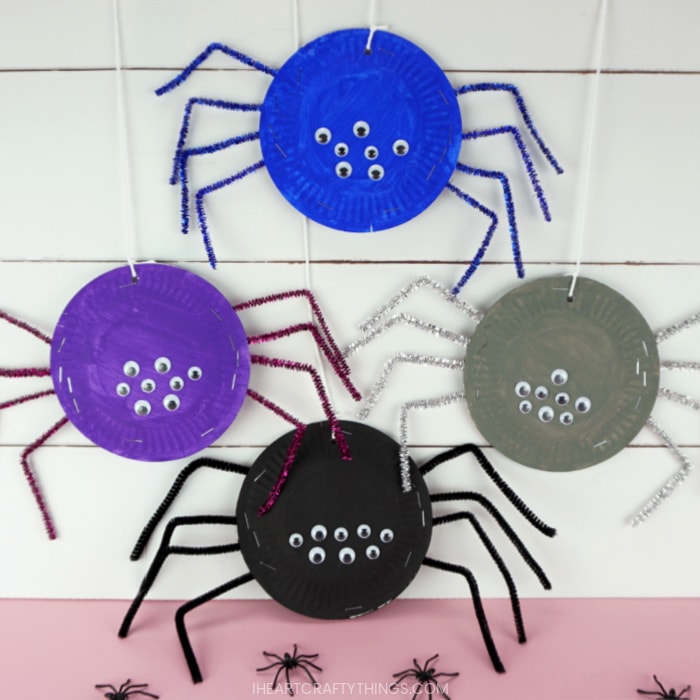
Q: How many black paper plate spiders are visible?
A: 1